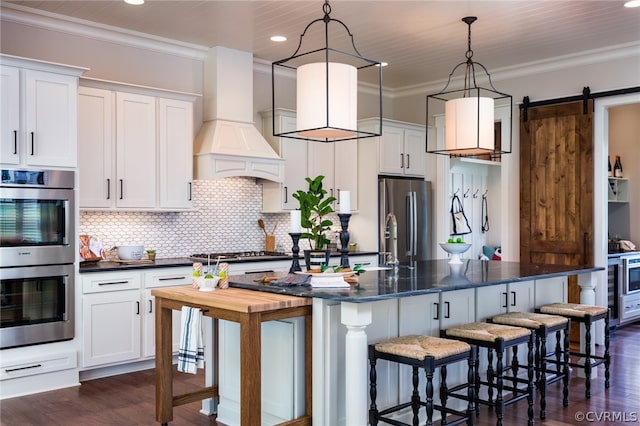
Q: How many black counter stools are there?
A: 4